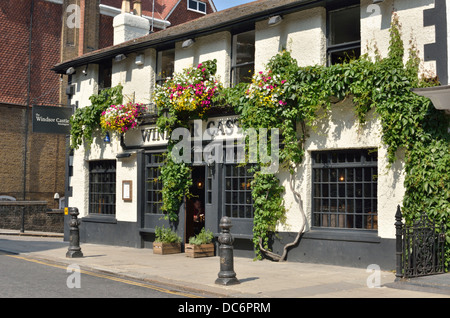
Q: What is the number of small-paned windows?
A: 4